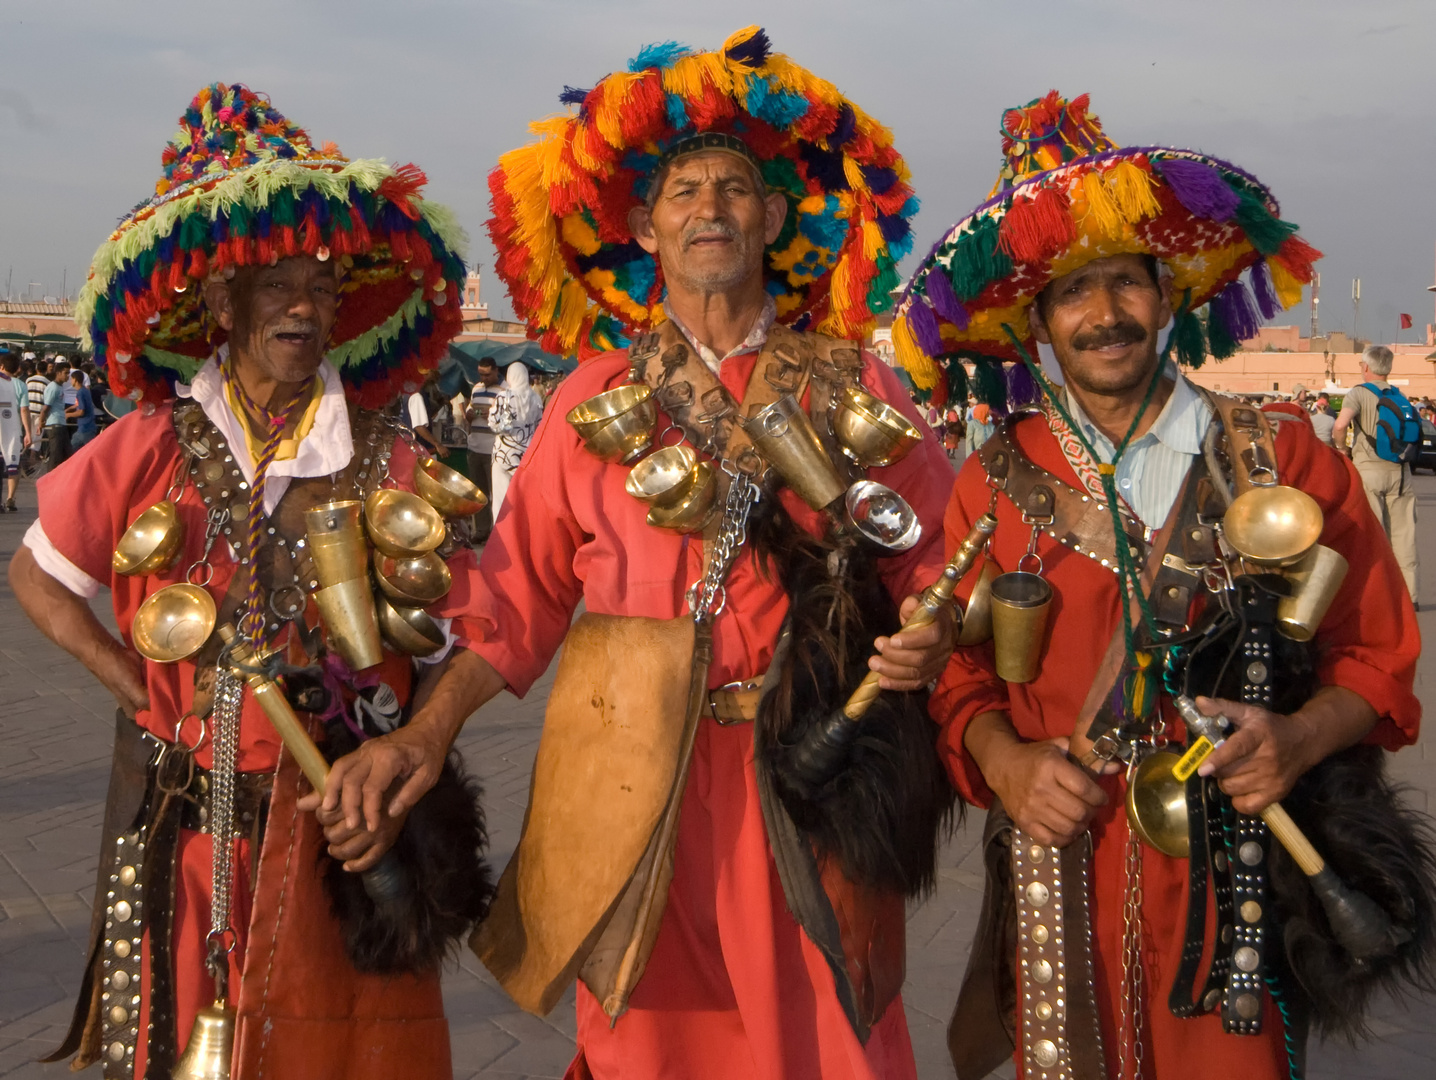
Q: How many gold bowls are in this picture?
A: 13